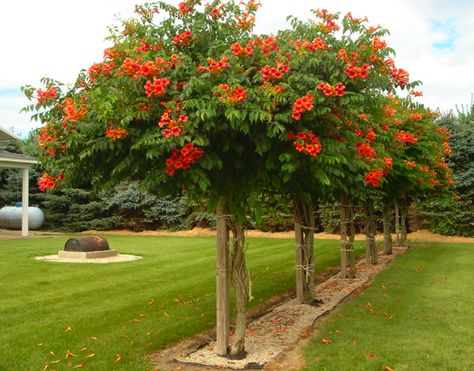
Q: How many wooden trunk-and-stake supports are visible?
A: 6